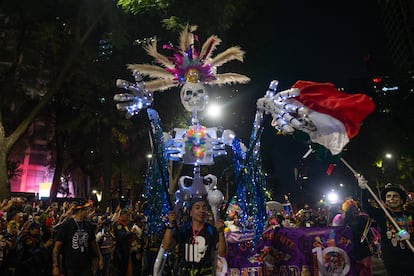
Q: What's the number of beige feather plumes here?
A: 7